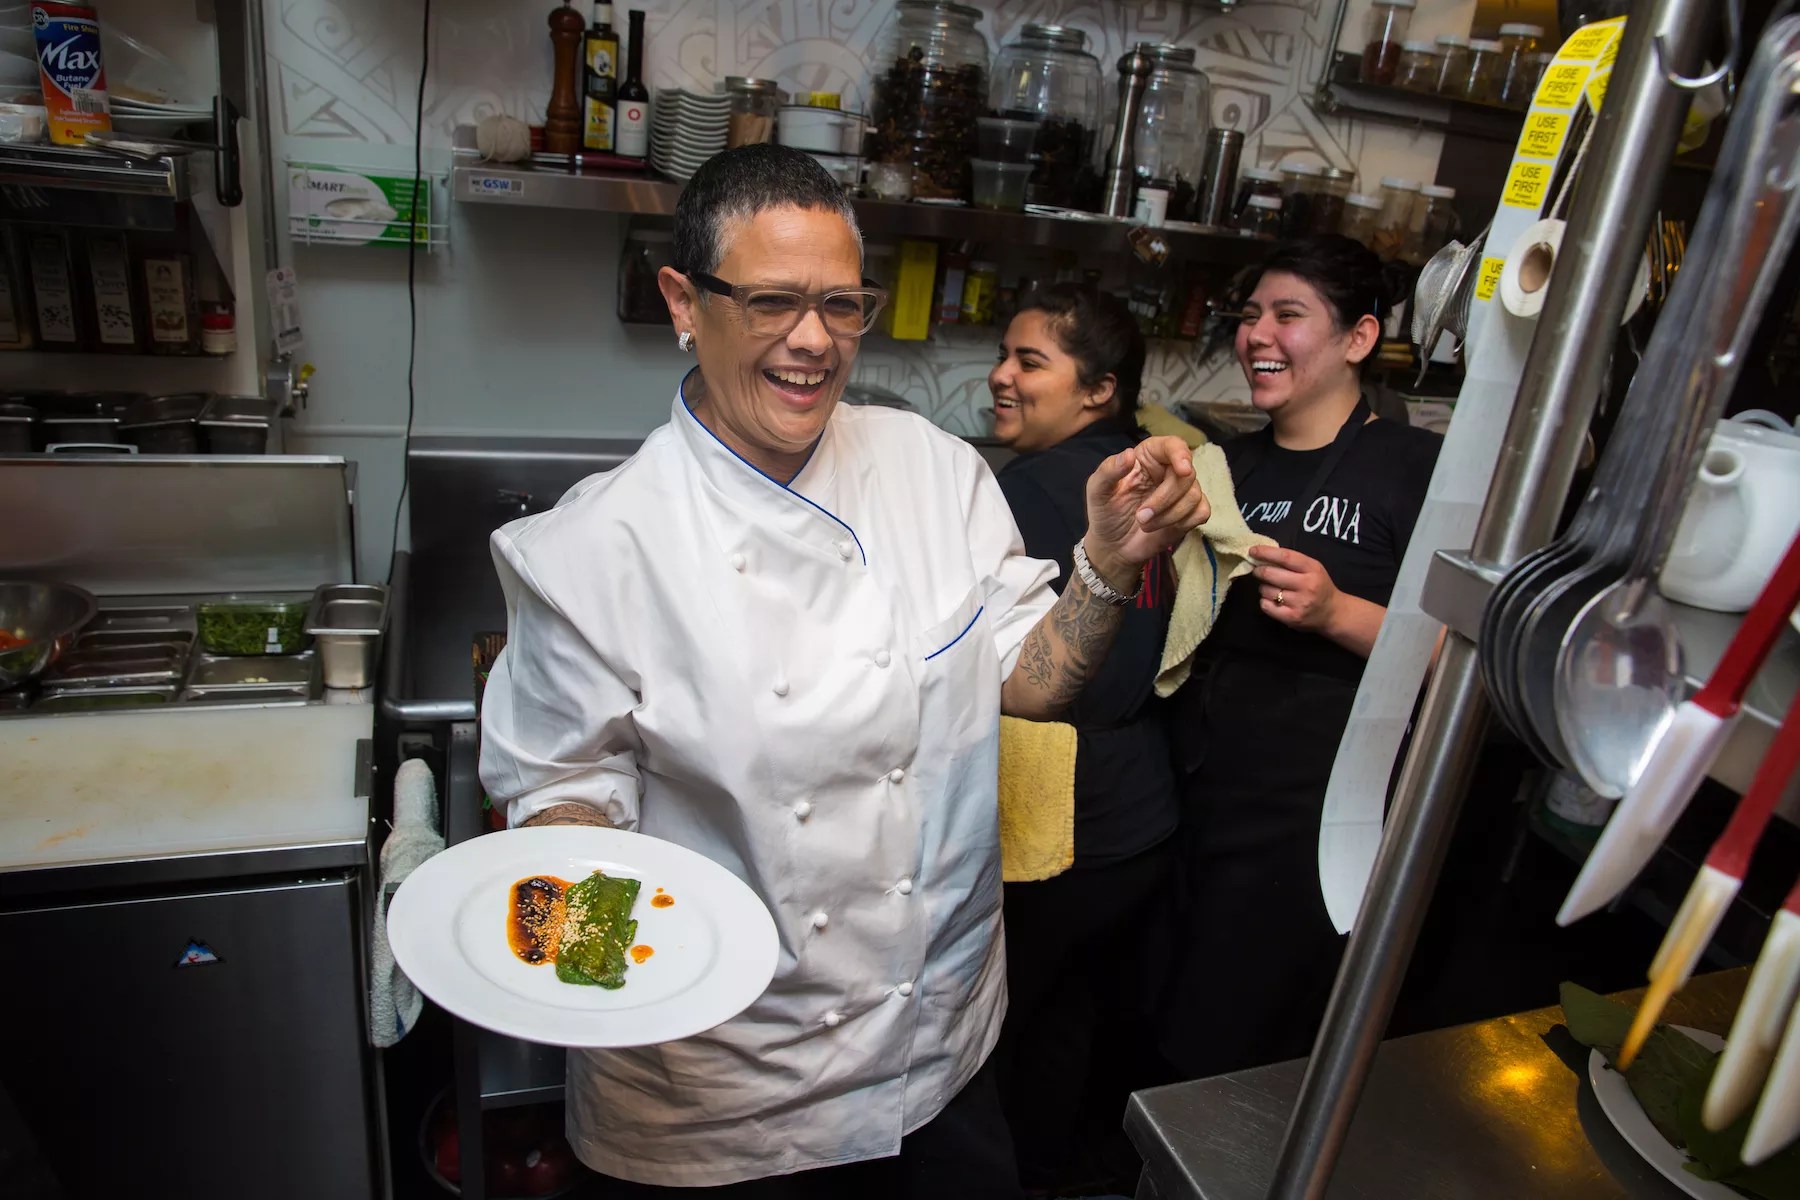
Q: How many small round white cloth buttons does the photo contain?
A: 10